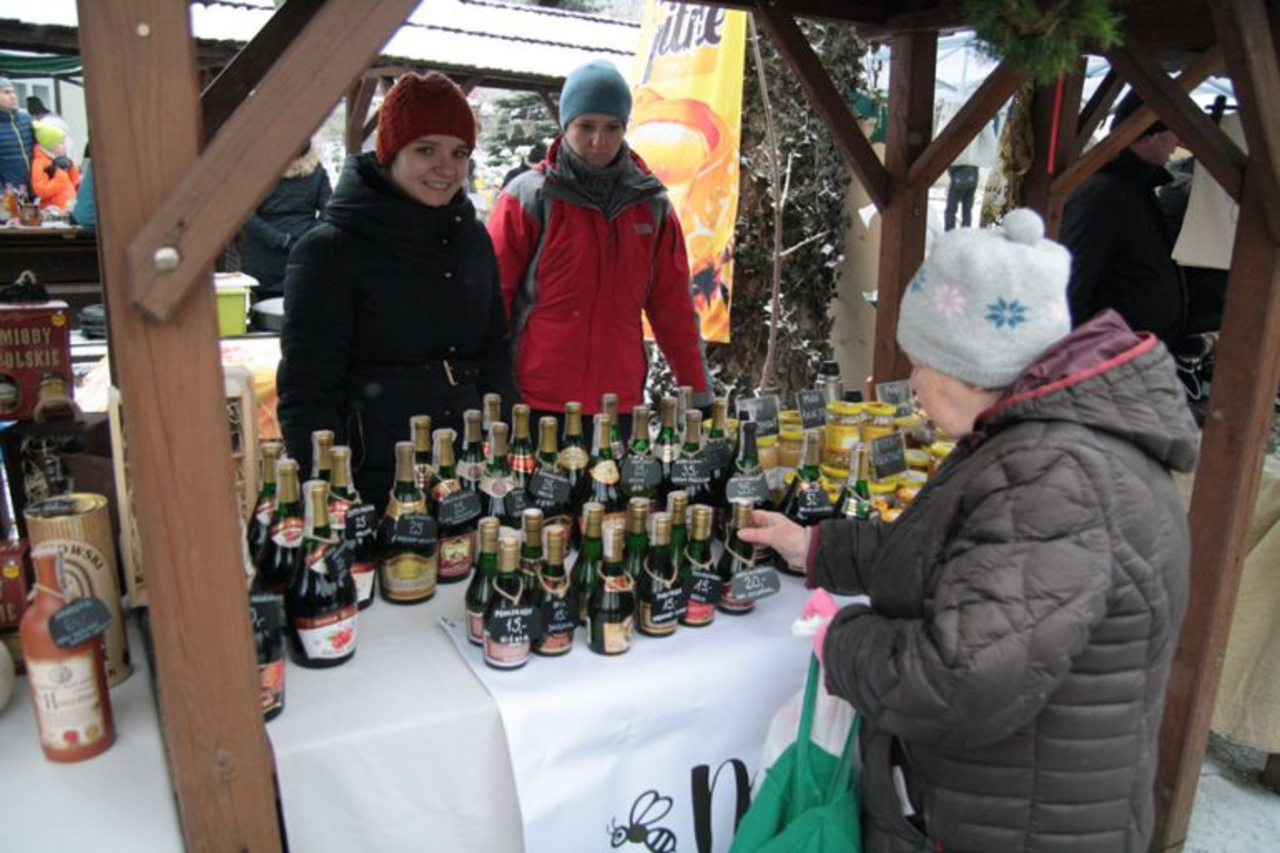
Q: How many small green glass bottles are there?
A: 11